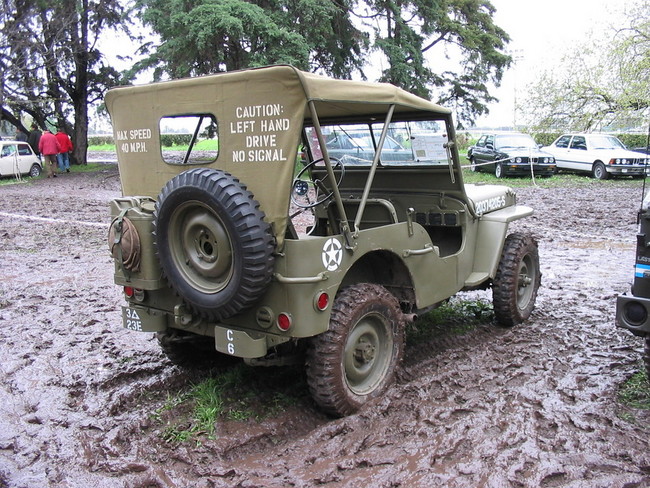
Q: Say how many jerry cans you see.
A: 1